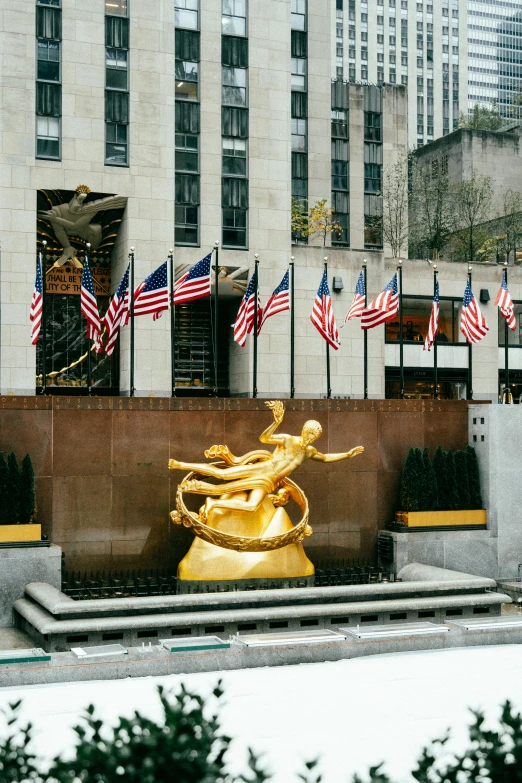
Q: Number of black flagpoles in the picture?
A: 13